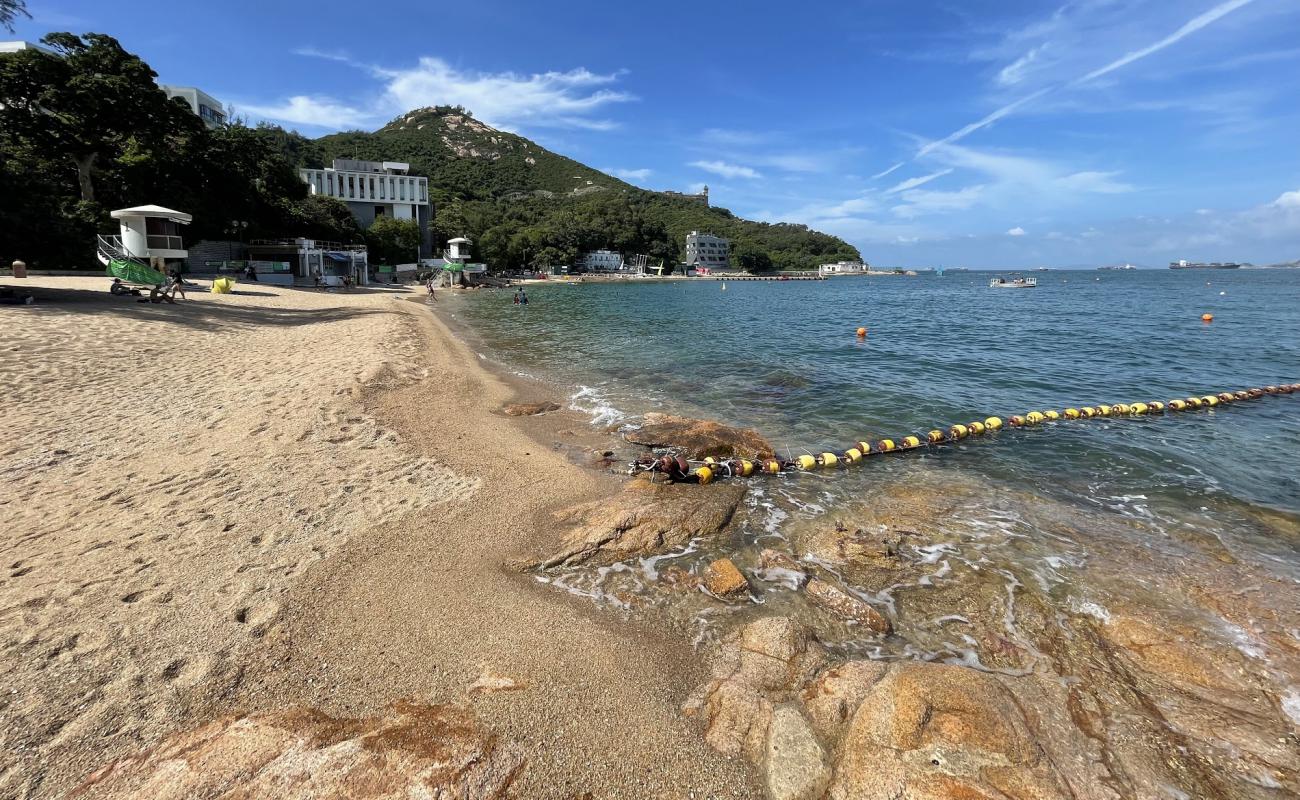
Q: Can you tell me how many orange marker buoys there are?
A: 2